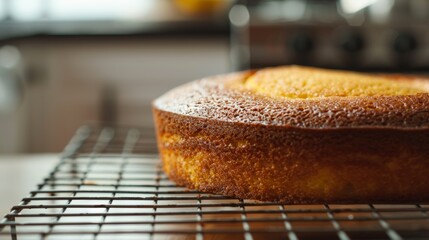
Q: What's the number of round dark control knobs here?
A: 3